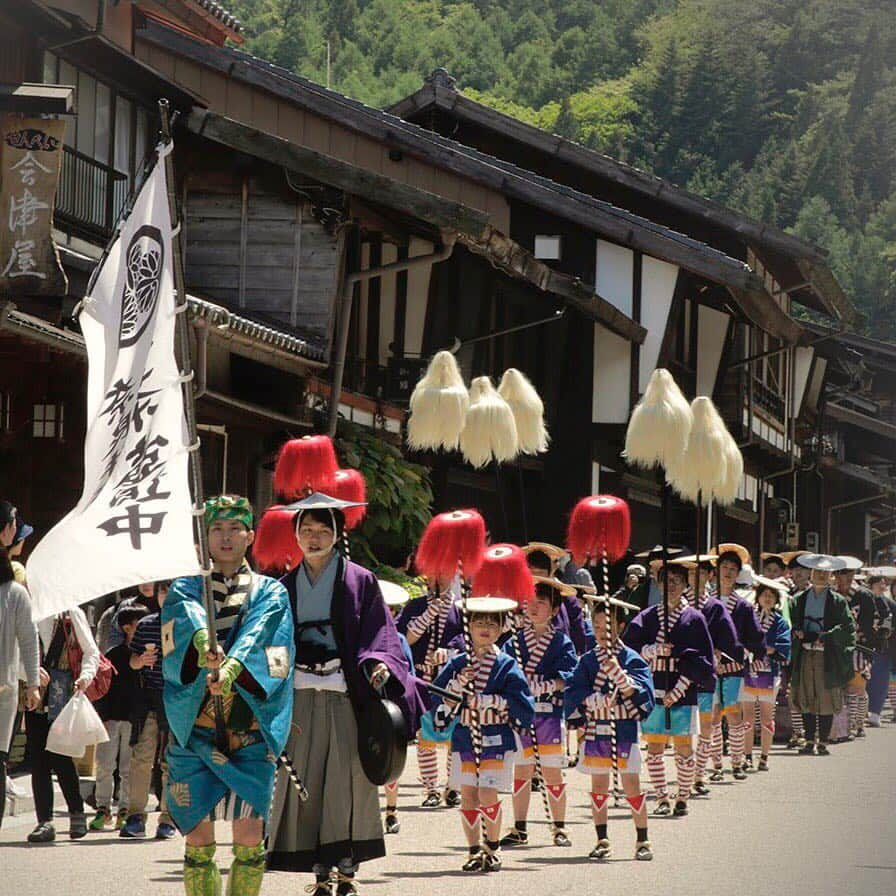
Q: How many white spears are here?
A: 5